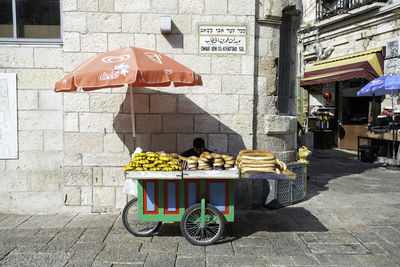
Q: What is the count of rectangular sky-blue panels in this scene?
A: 4